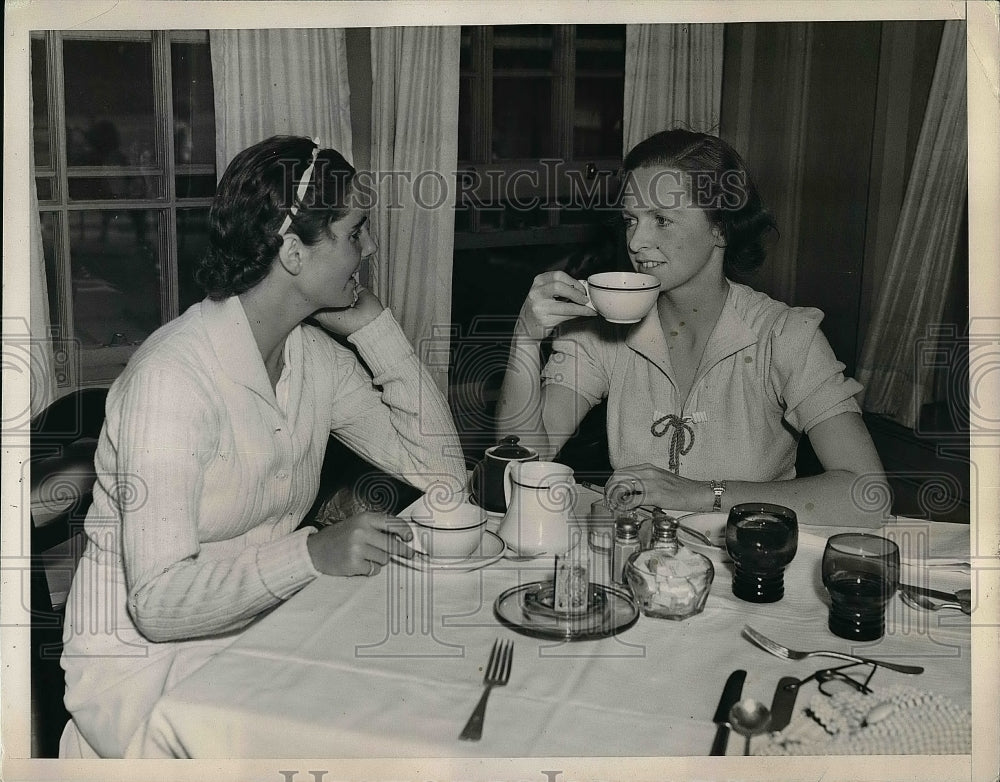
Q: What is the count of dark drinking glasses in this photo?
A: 2